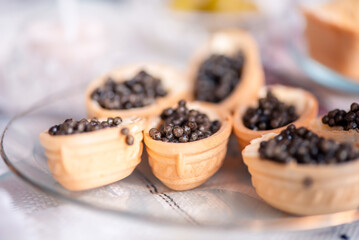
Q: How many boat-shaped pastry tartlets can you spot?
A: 7